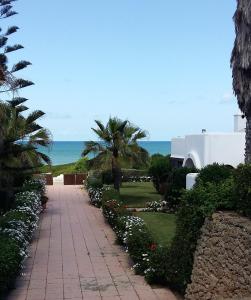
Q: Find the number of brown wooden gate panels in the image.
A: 3